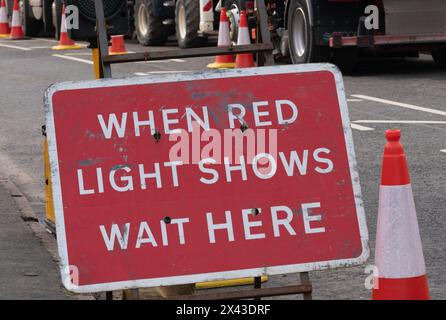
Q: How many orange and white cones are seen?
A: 6